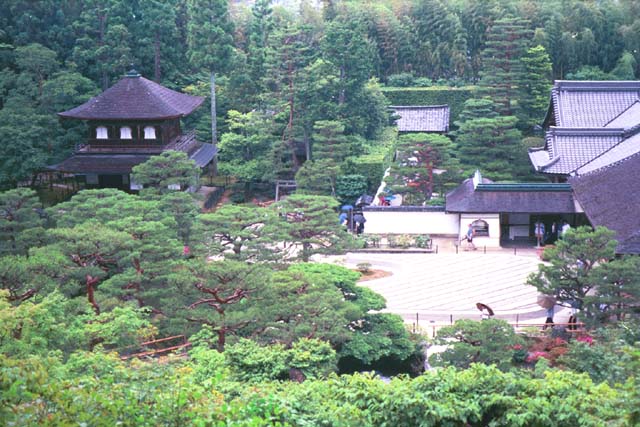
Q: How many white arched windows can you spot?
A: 3